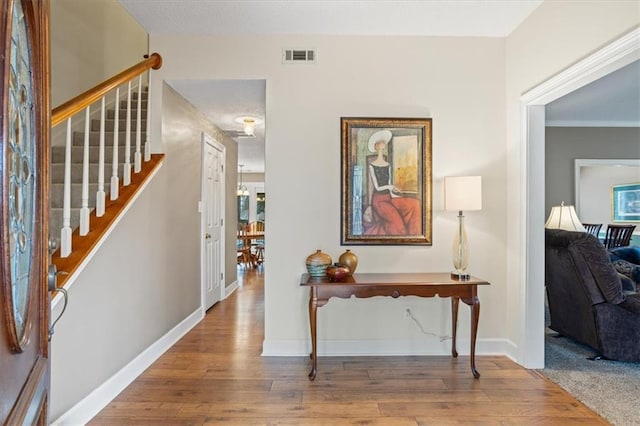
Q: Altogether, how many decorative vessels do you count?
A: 3